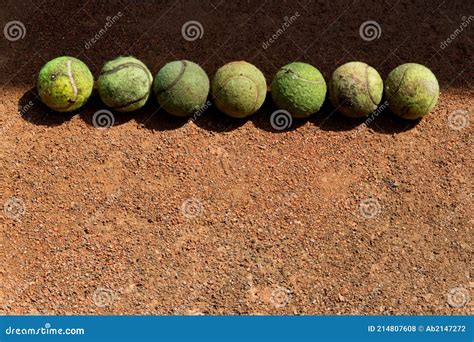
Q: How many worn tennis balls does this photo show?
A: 7